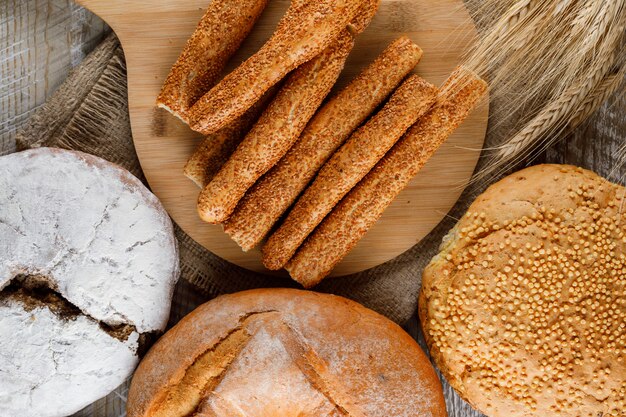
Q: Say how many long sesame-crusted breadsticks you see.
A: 7